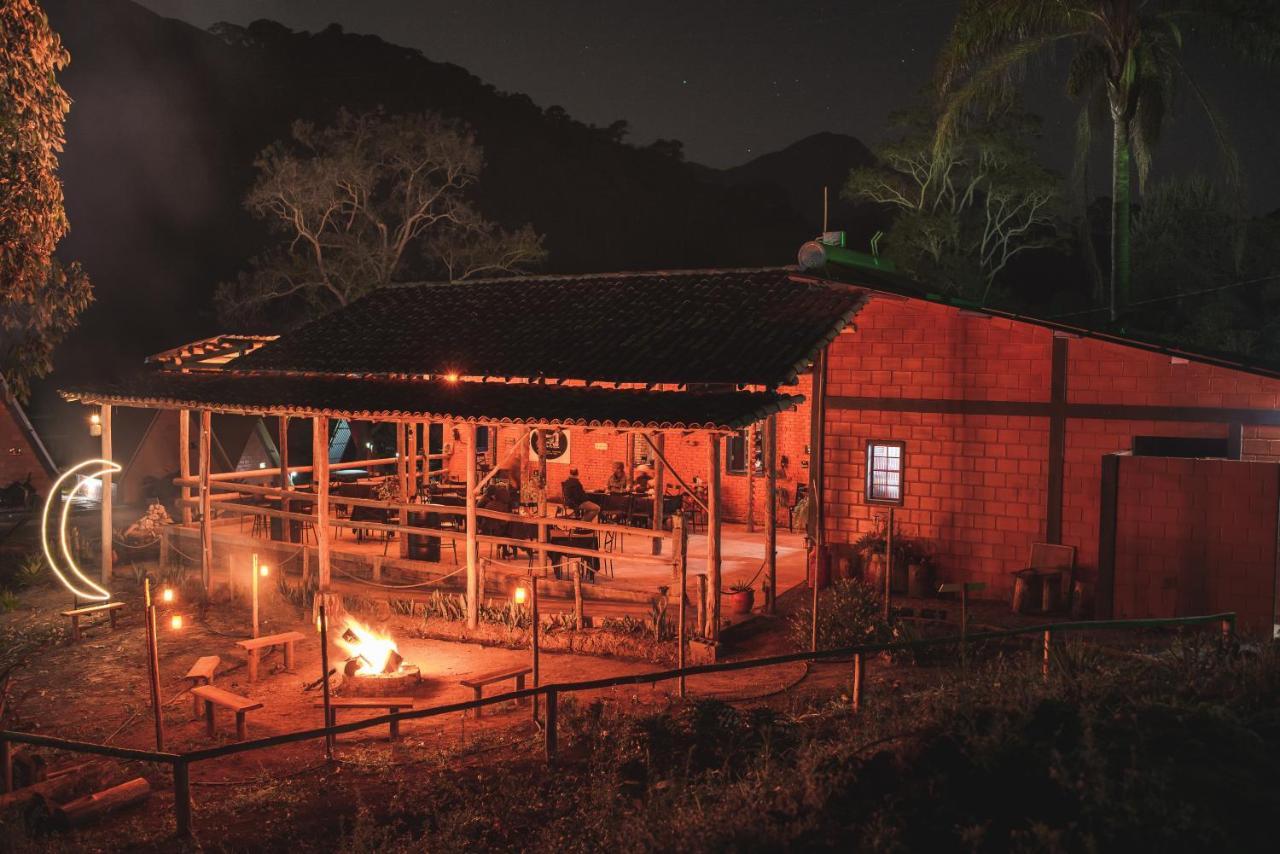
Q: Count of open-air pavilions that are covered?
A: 1